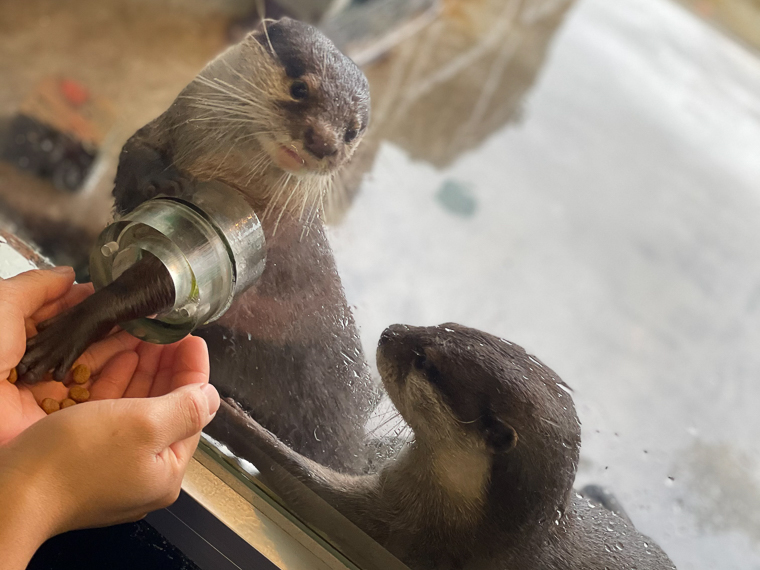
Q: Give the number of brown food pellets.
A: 5